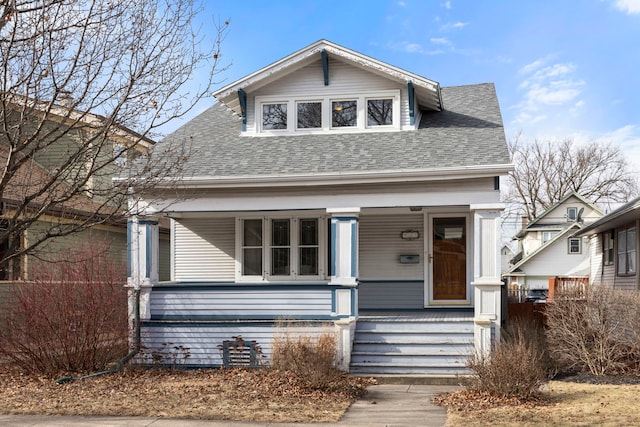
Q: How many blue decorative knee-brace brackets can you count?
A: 3